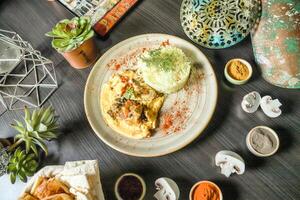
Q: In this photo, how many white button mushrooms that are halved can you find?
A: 4